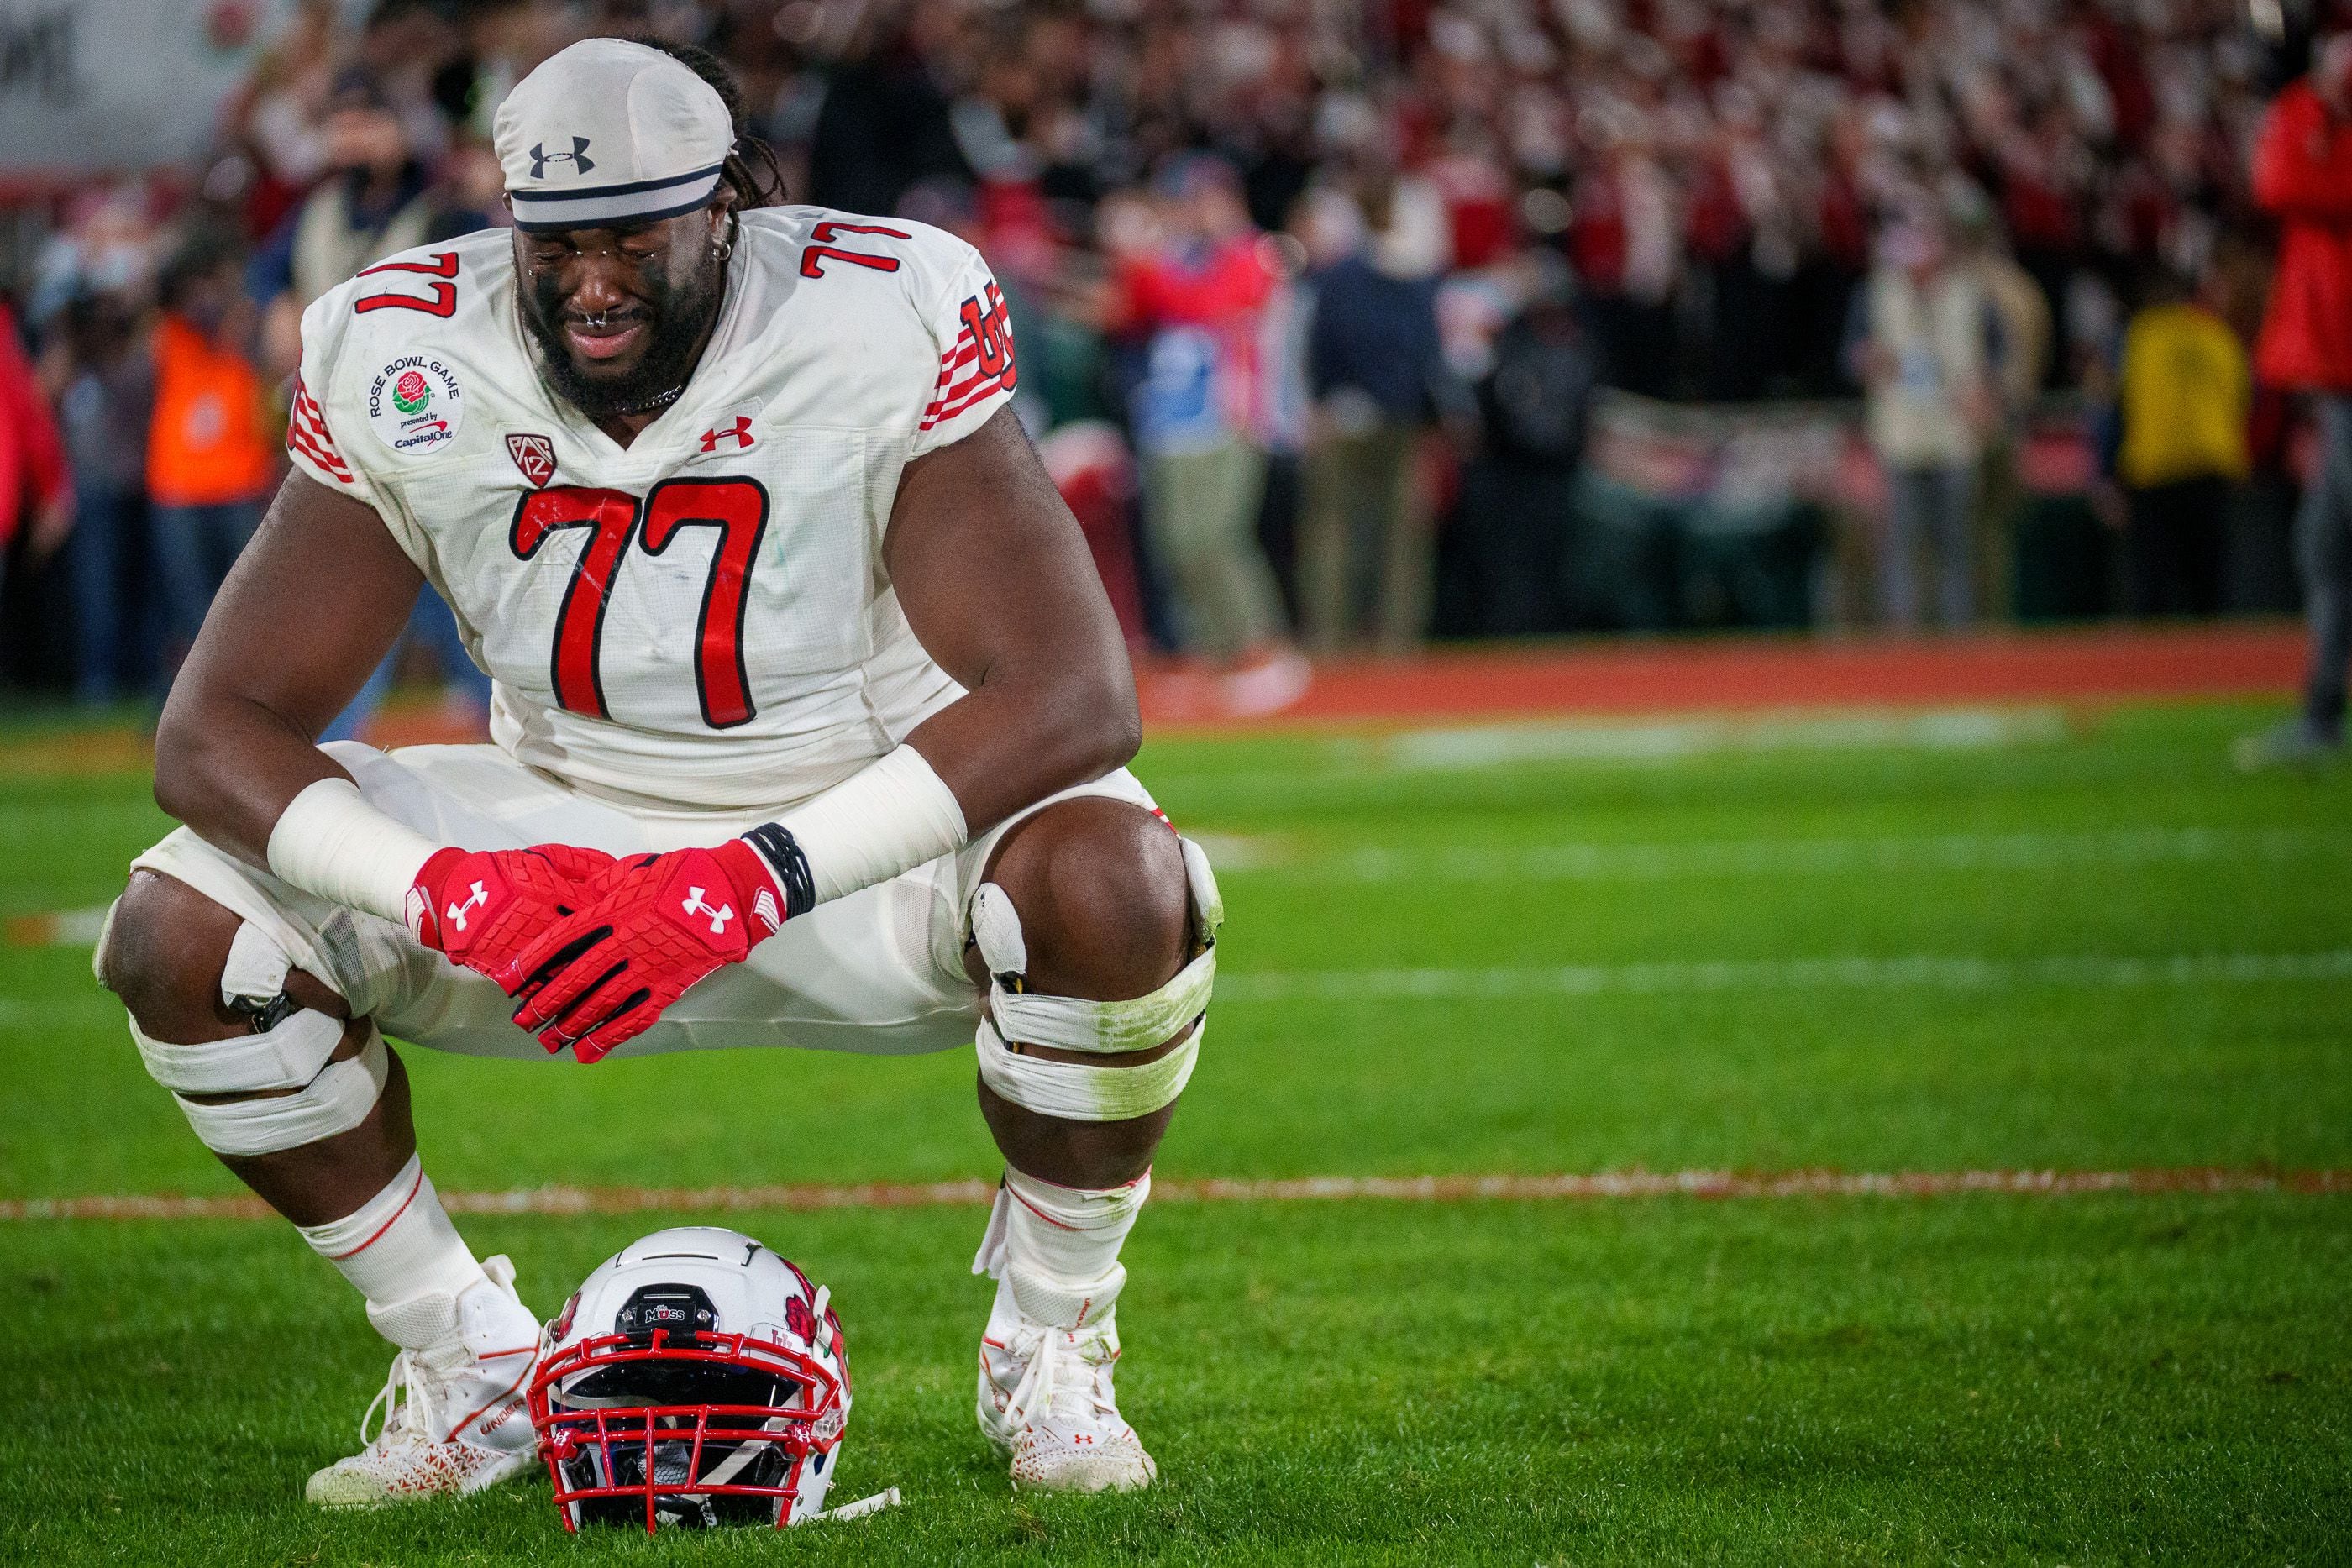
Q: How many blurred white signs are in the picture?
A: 1